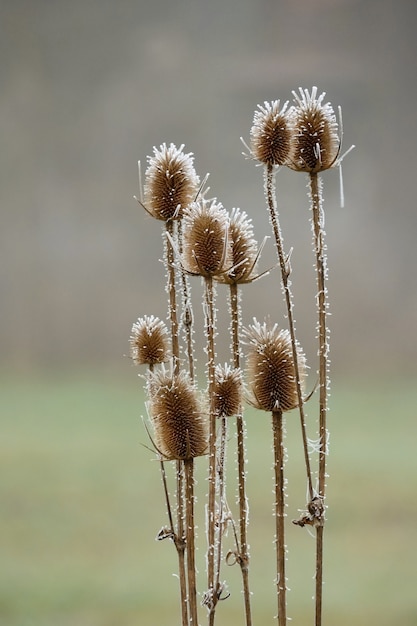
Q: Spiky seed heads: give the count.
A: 9